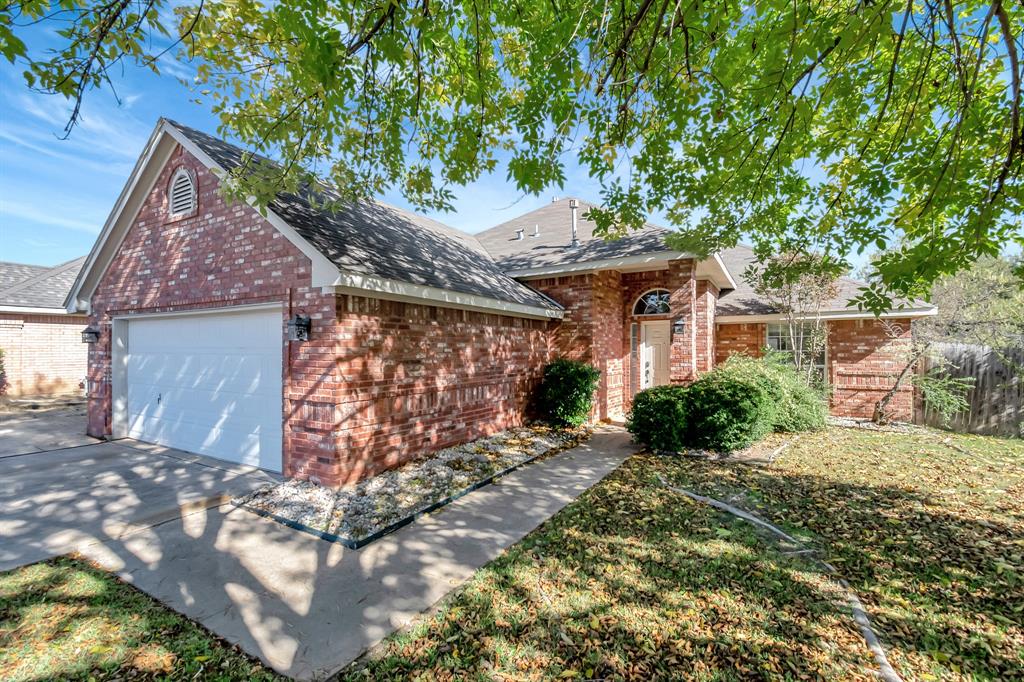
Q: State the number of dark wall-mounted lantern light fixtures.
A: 3